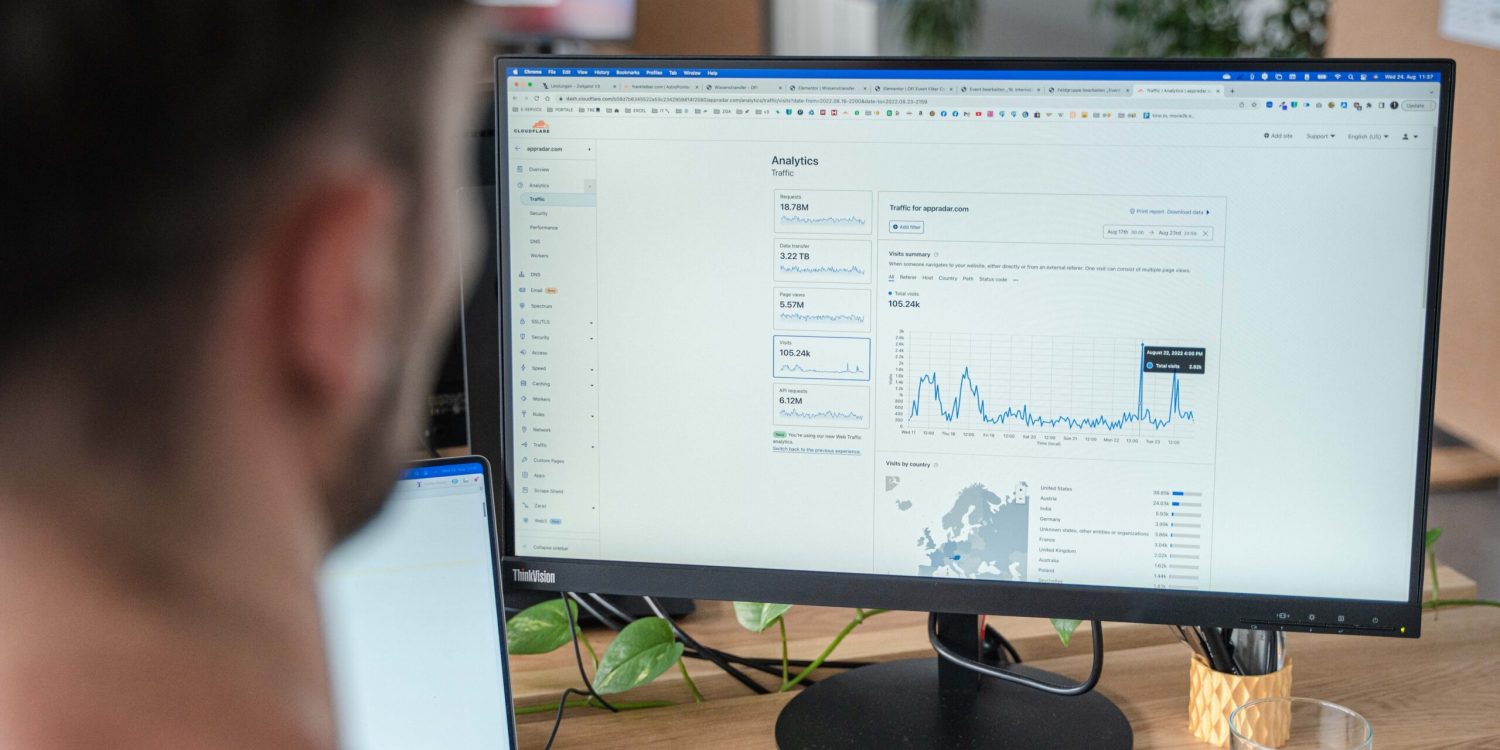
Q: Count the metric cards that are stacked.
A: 5